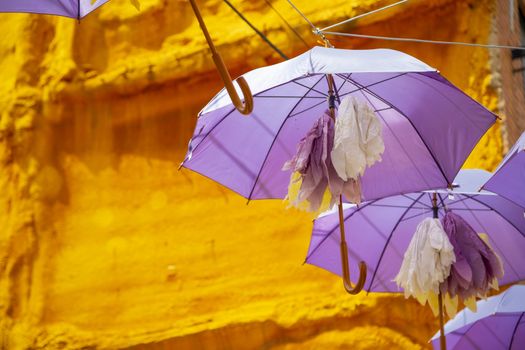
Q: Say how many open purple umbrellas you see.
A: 5